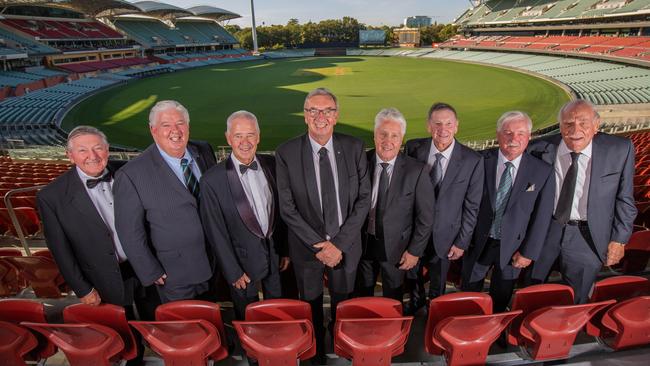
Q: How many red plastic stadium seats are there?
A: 8